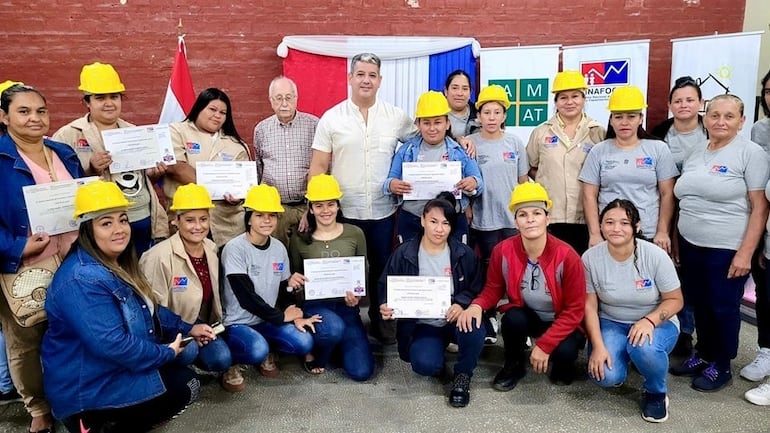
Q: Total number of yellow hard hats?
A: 11